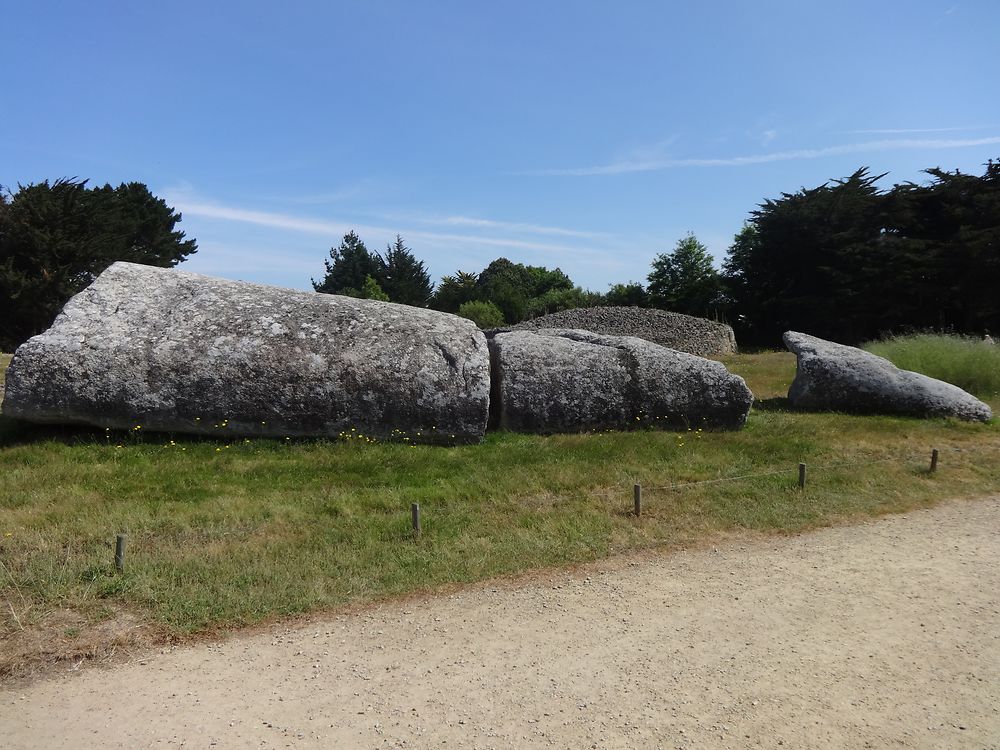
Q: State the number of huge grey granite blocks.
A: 3